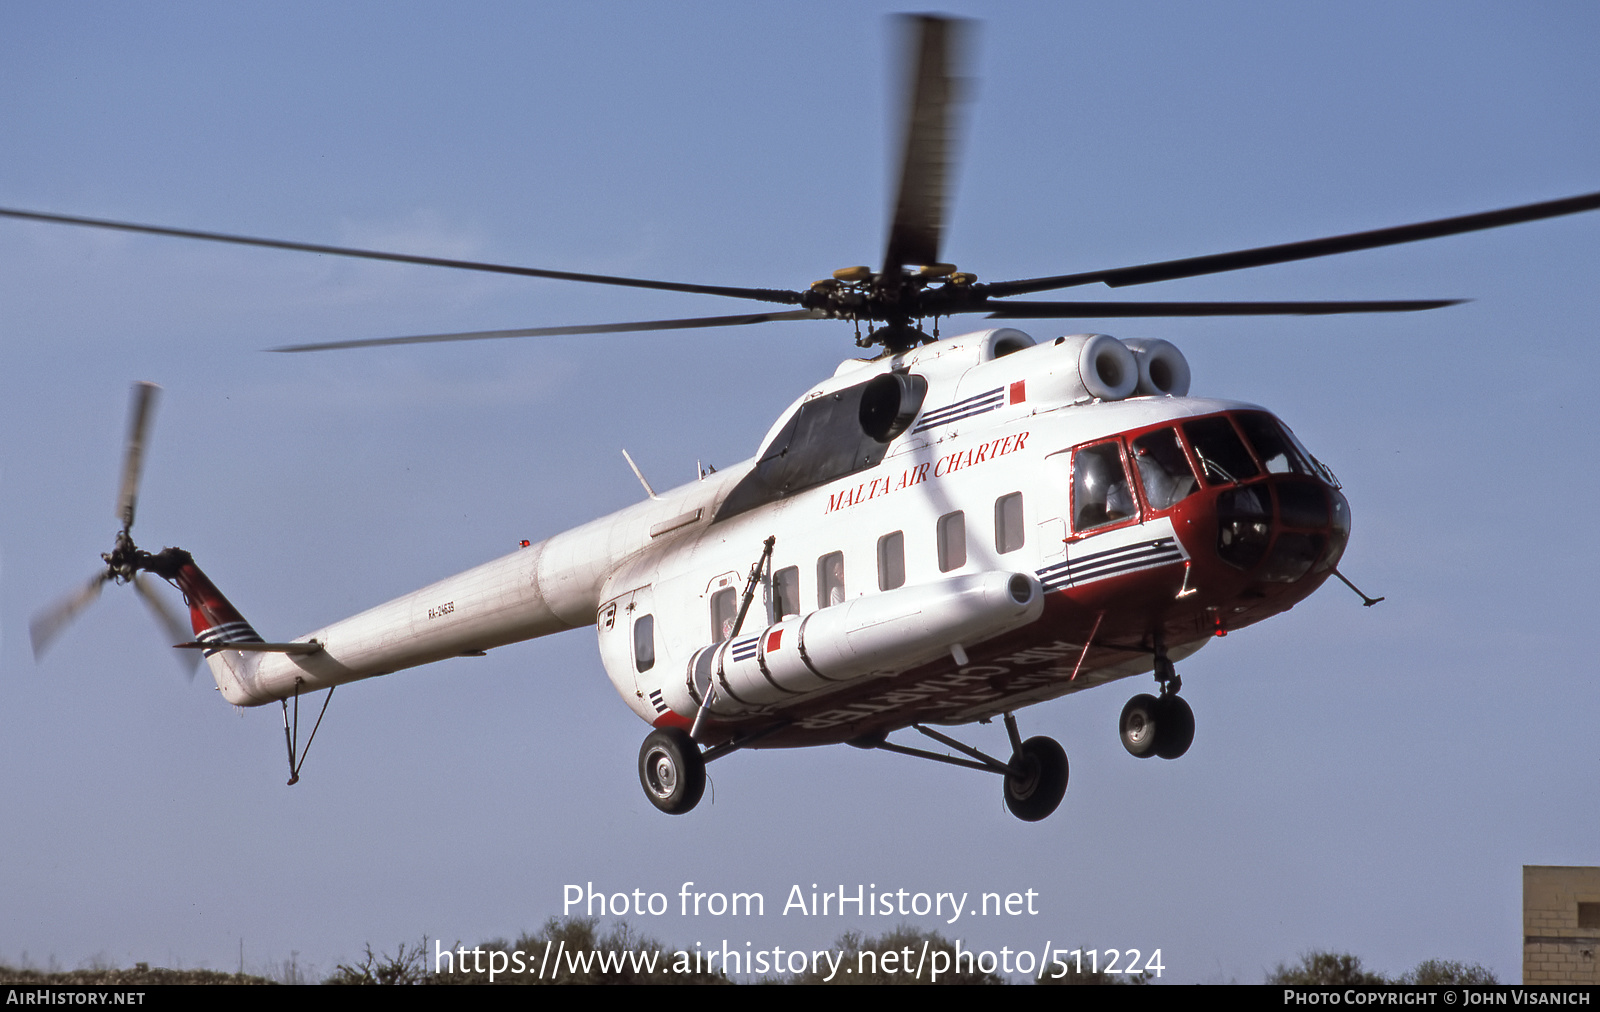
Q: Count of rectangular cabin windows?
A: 7